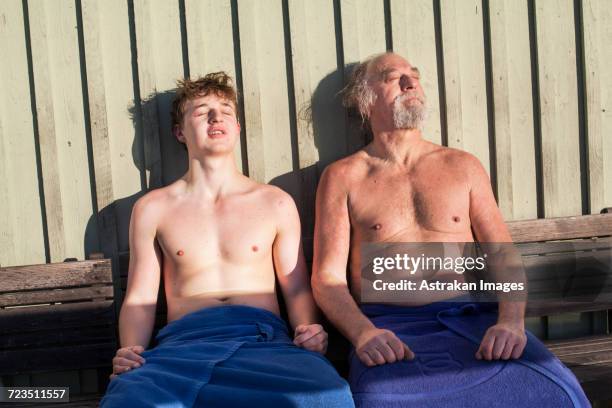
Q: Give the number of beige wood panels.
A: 13